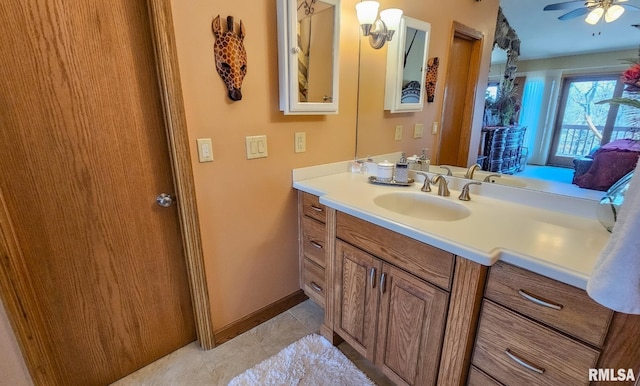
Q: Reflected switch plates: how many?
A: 3